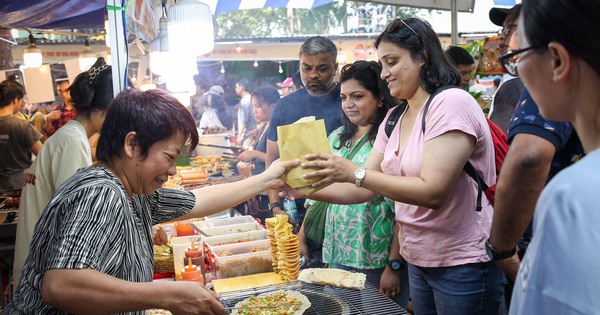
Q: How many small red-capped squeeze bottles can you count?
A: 2